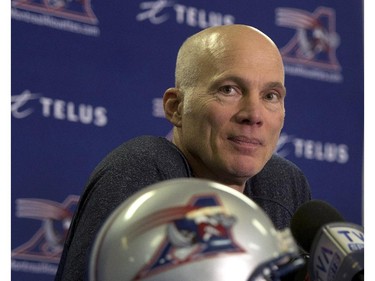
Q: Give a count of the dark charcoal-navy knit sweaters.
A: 1